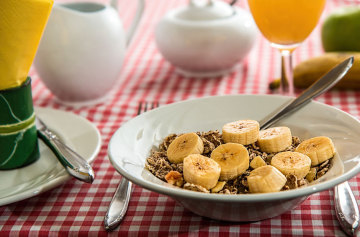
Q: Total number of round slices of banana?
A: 8